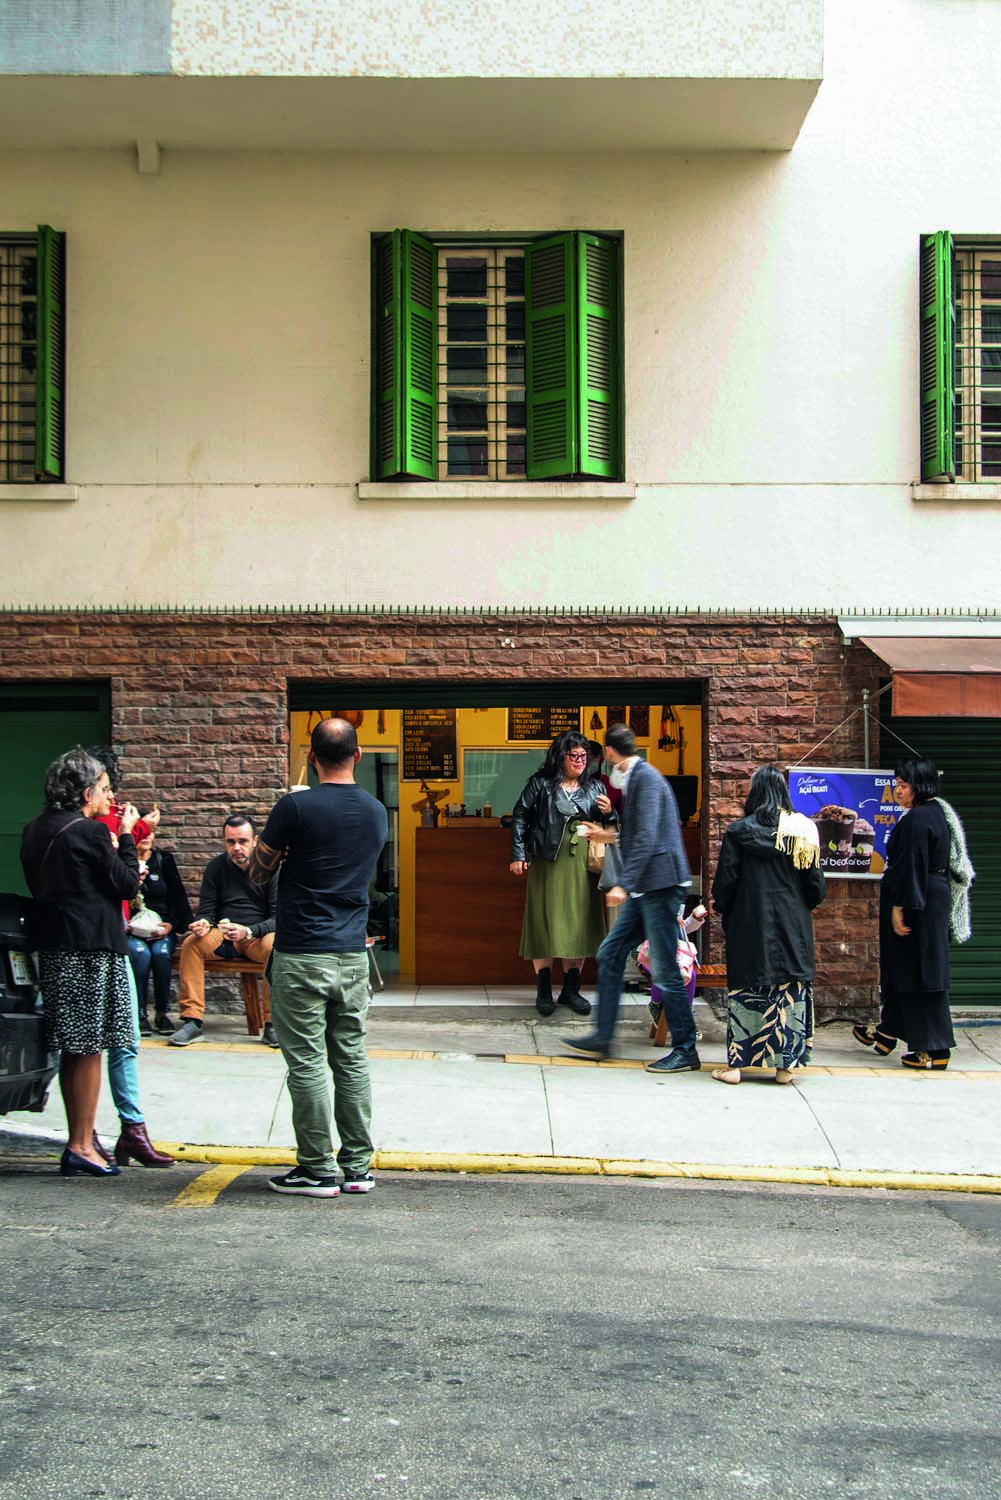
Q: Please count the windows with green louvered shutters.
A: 3